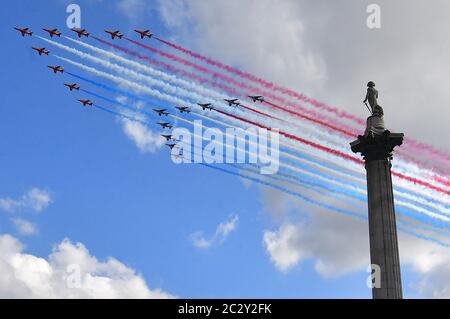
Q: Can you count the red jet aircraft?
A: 9